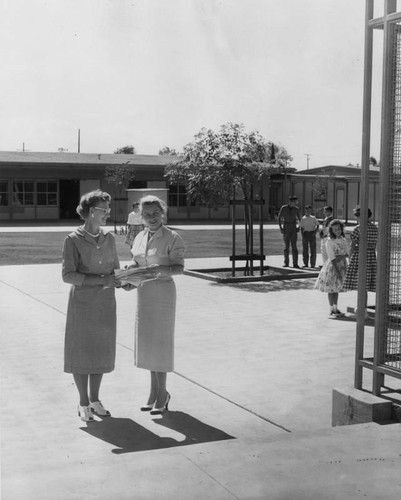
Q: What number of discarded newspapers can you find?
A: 0